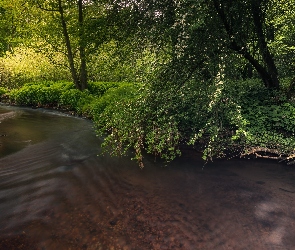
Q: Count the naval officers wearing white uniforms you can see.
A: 0